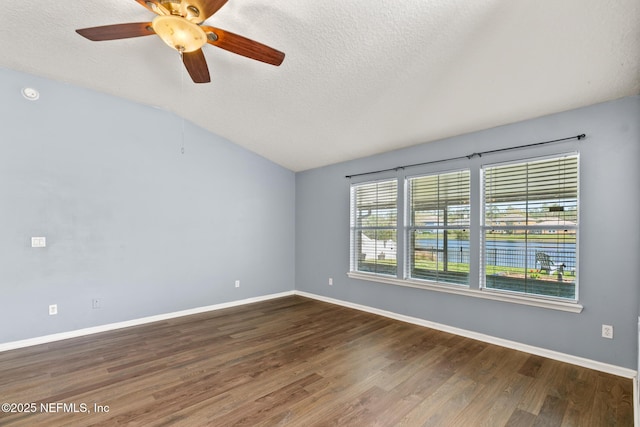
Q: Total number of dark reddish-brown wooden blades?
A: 5